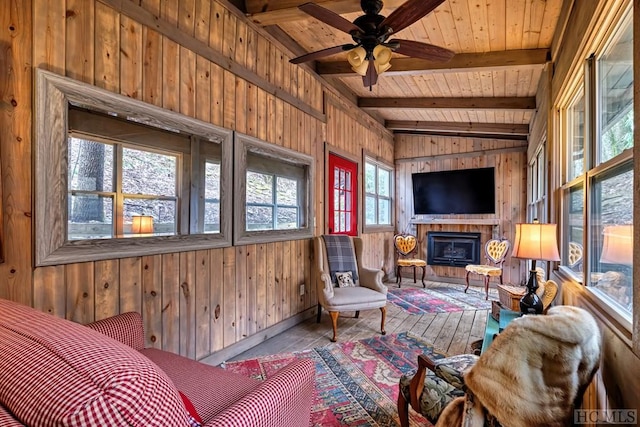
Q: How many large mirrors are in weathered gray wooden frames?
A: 2